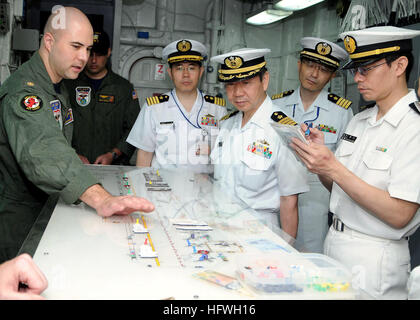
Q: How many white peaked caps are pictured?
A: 4